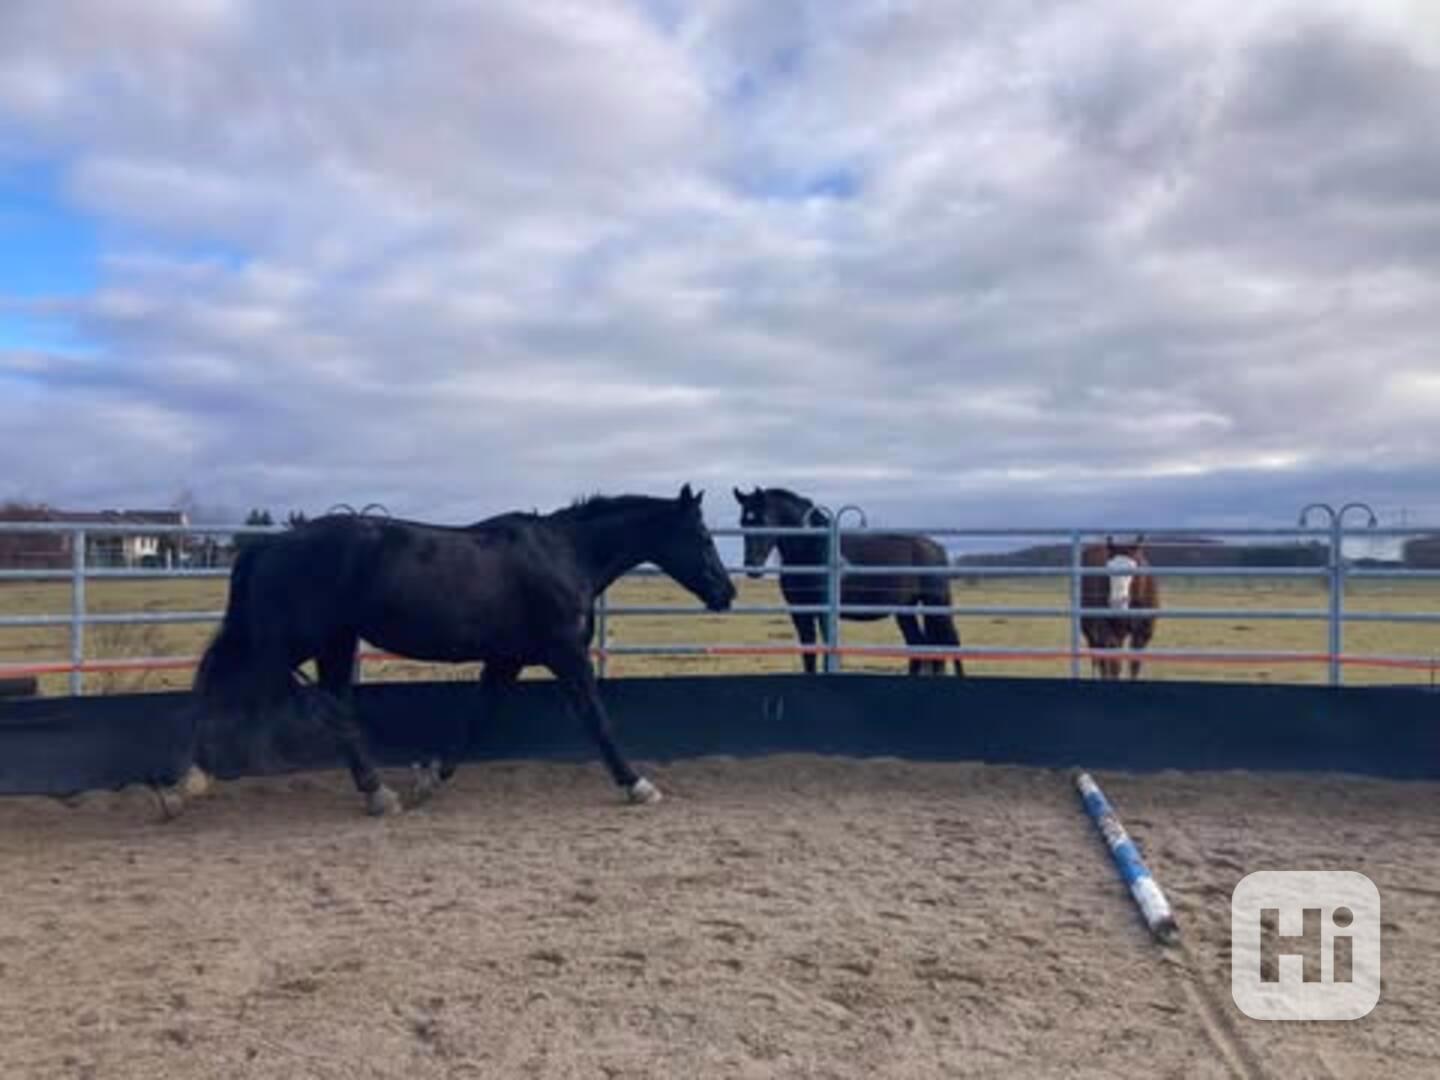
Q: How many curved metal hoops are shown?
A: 6